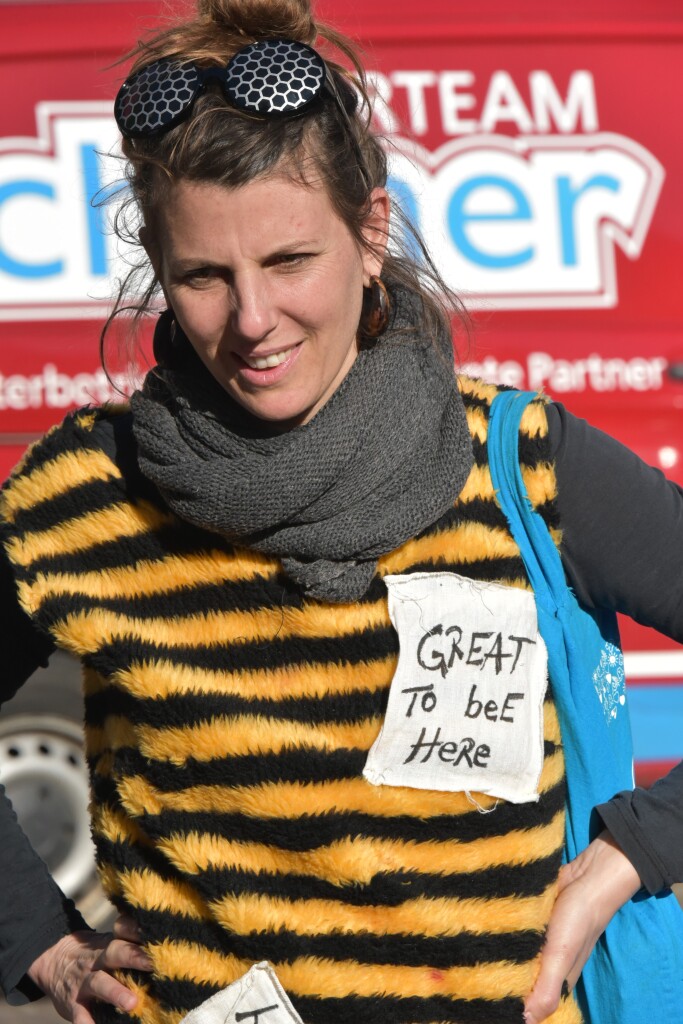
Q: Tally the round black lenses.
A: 2